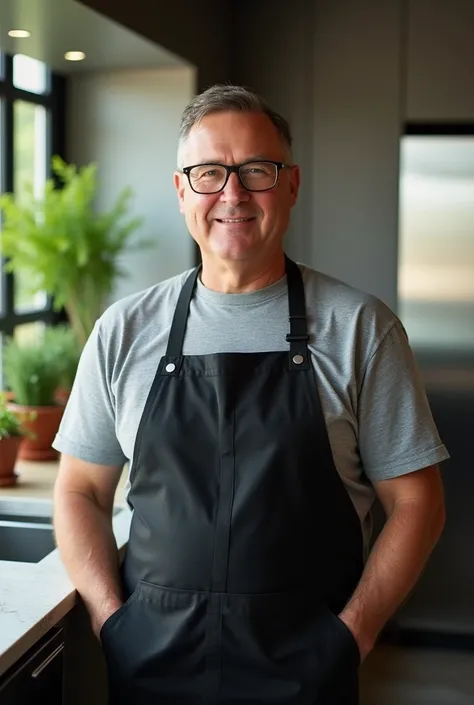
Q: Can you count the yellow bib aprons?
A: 0